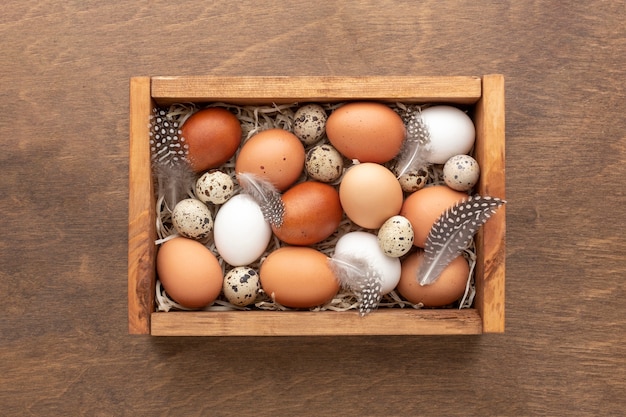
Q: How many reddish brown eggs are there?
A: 2